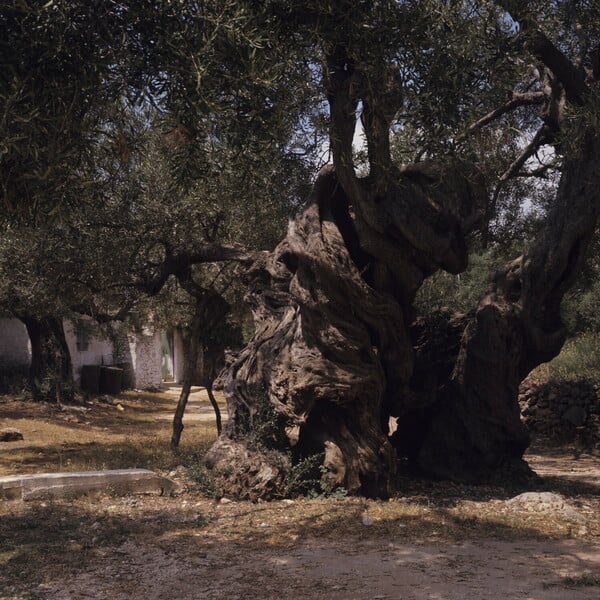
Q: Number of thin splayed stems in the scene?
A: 2